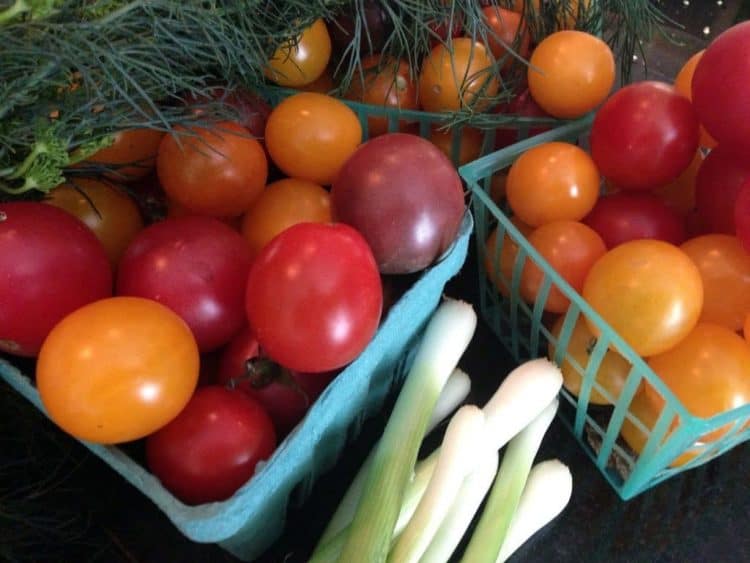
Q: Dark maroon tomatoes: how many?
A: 1